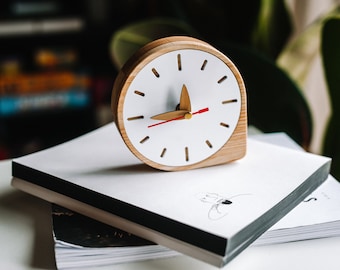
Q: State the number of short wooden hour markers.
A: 8